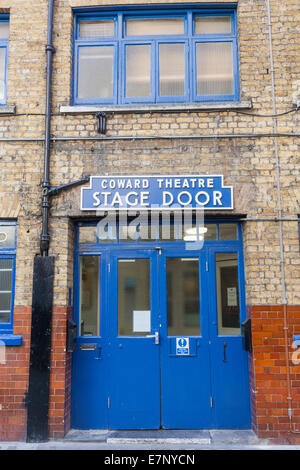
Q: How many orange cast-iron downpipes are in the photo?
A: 0